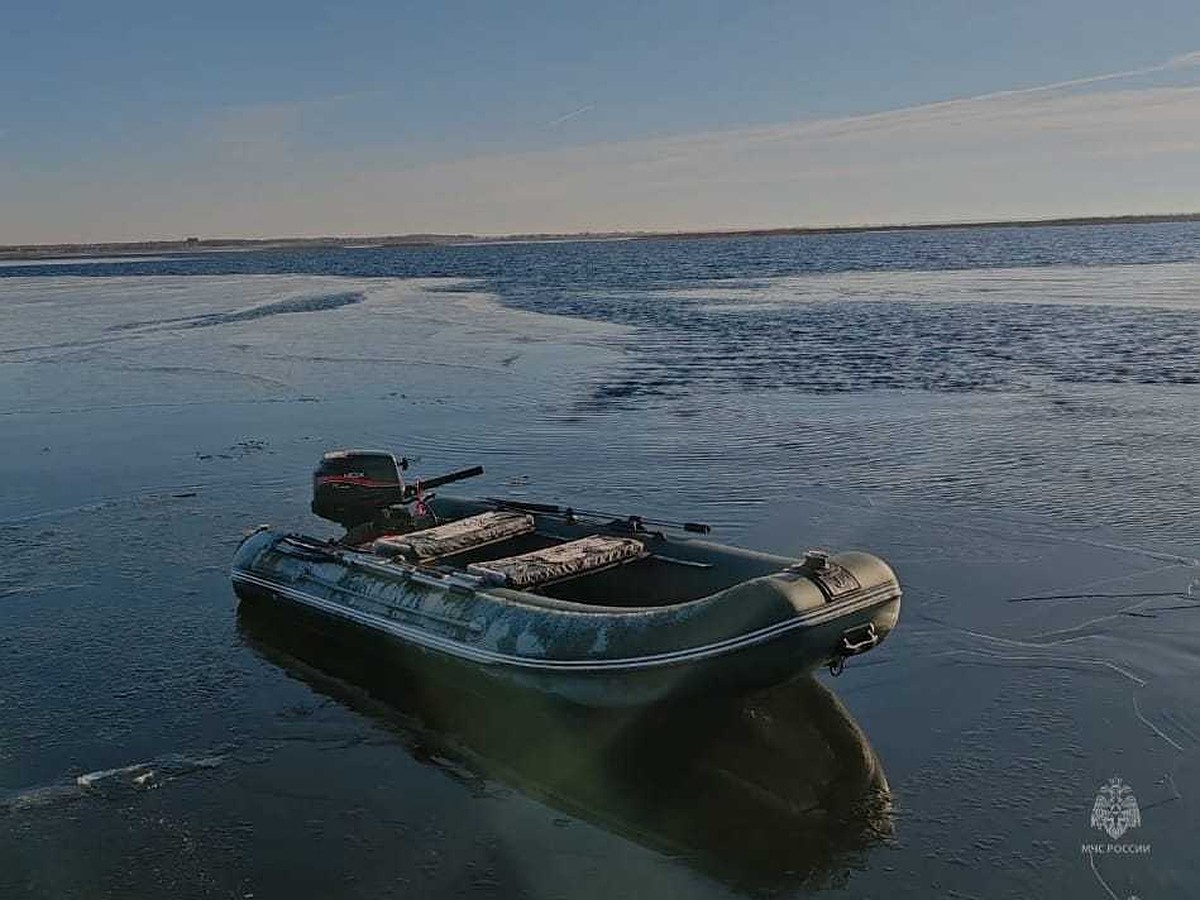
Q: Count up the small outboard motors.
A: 1